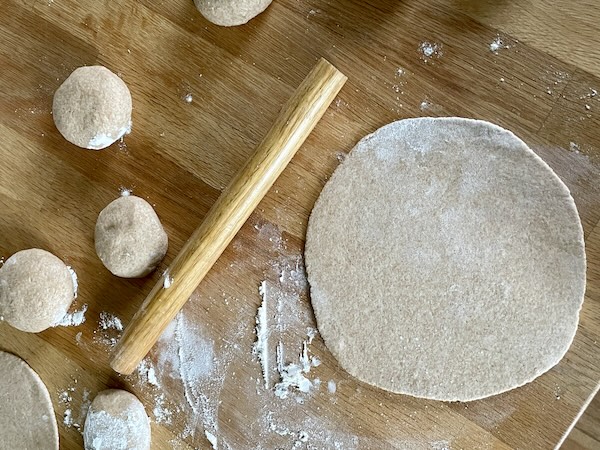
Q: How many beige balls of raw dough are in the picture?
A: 5